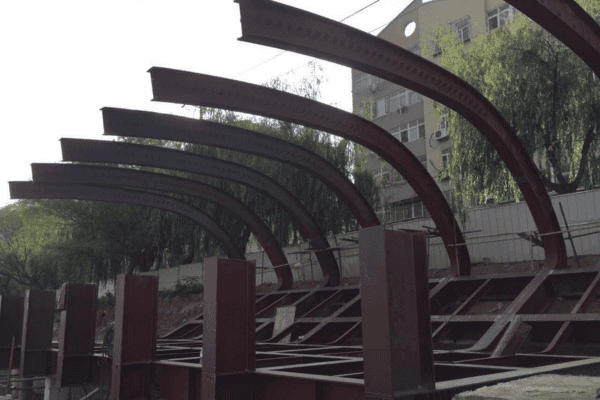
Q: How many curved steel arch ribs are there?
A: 7